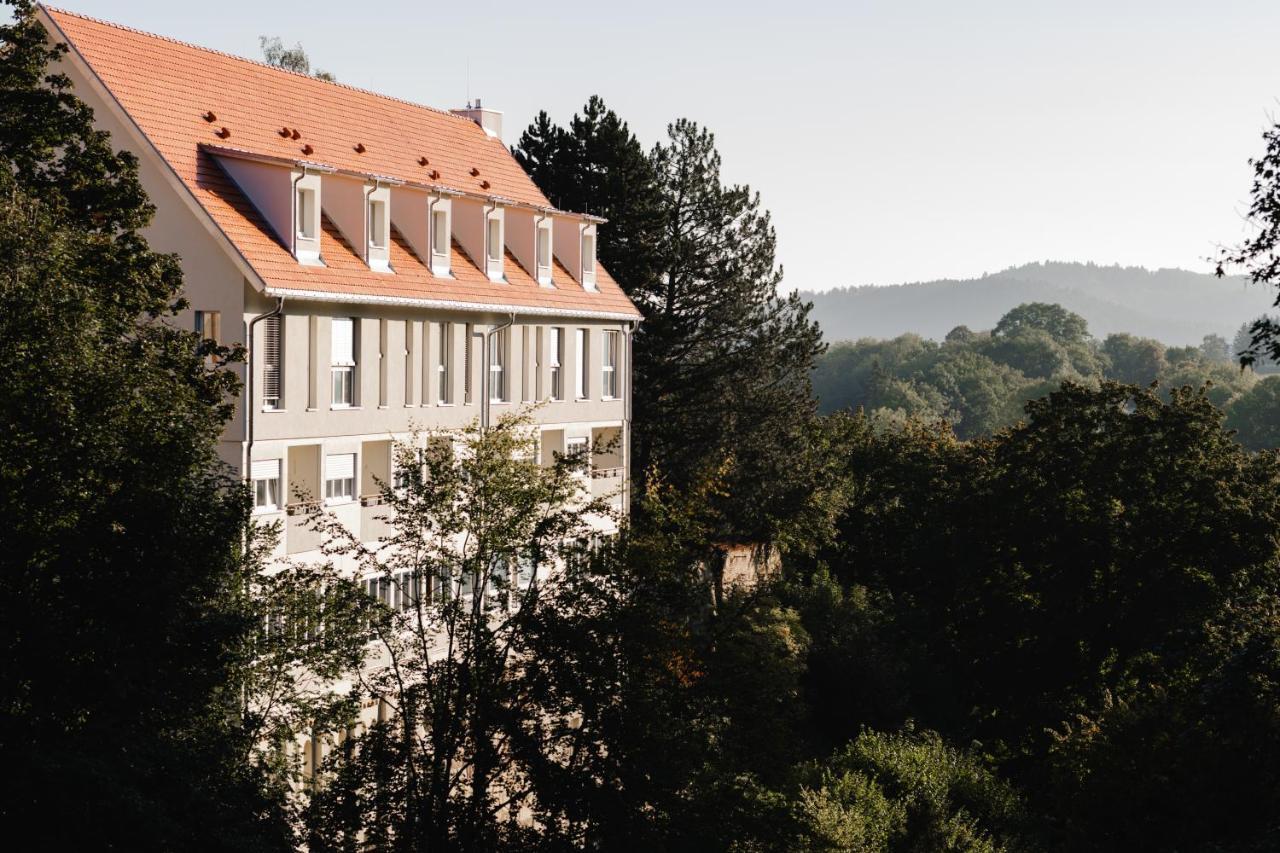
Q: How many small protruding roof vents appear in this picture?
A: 10